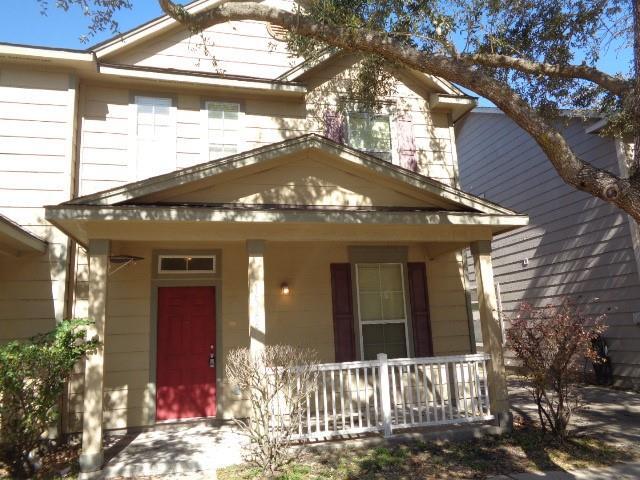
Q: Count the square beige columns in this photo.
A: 3